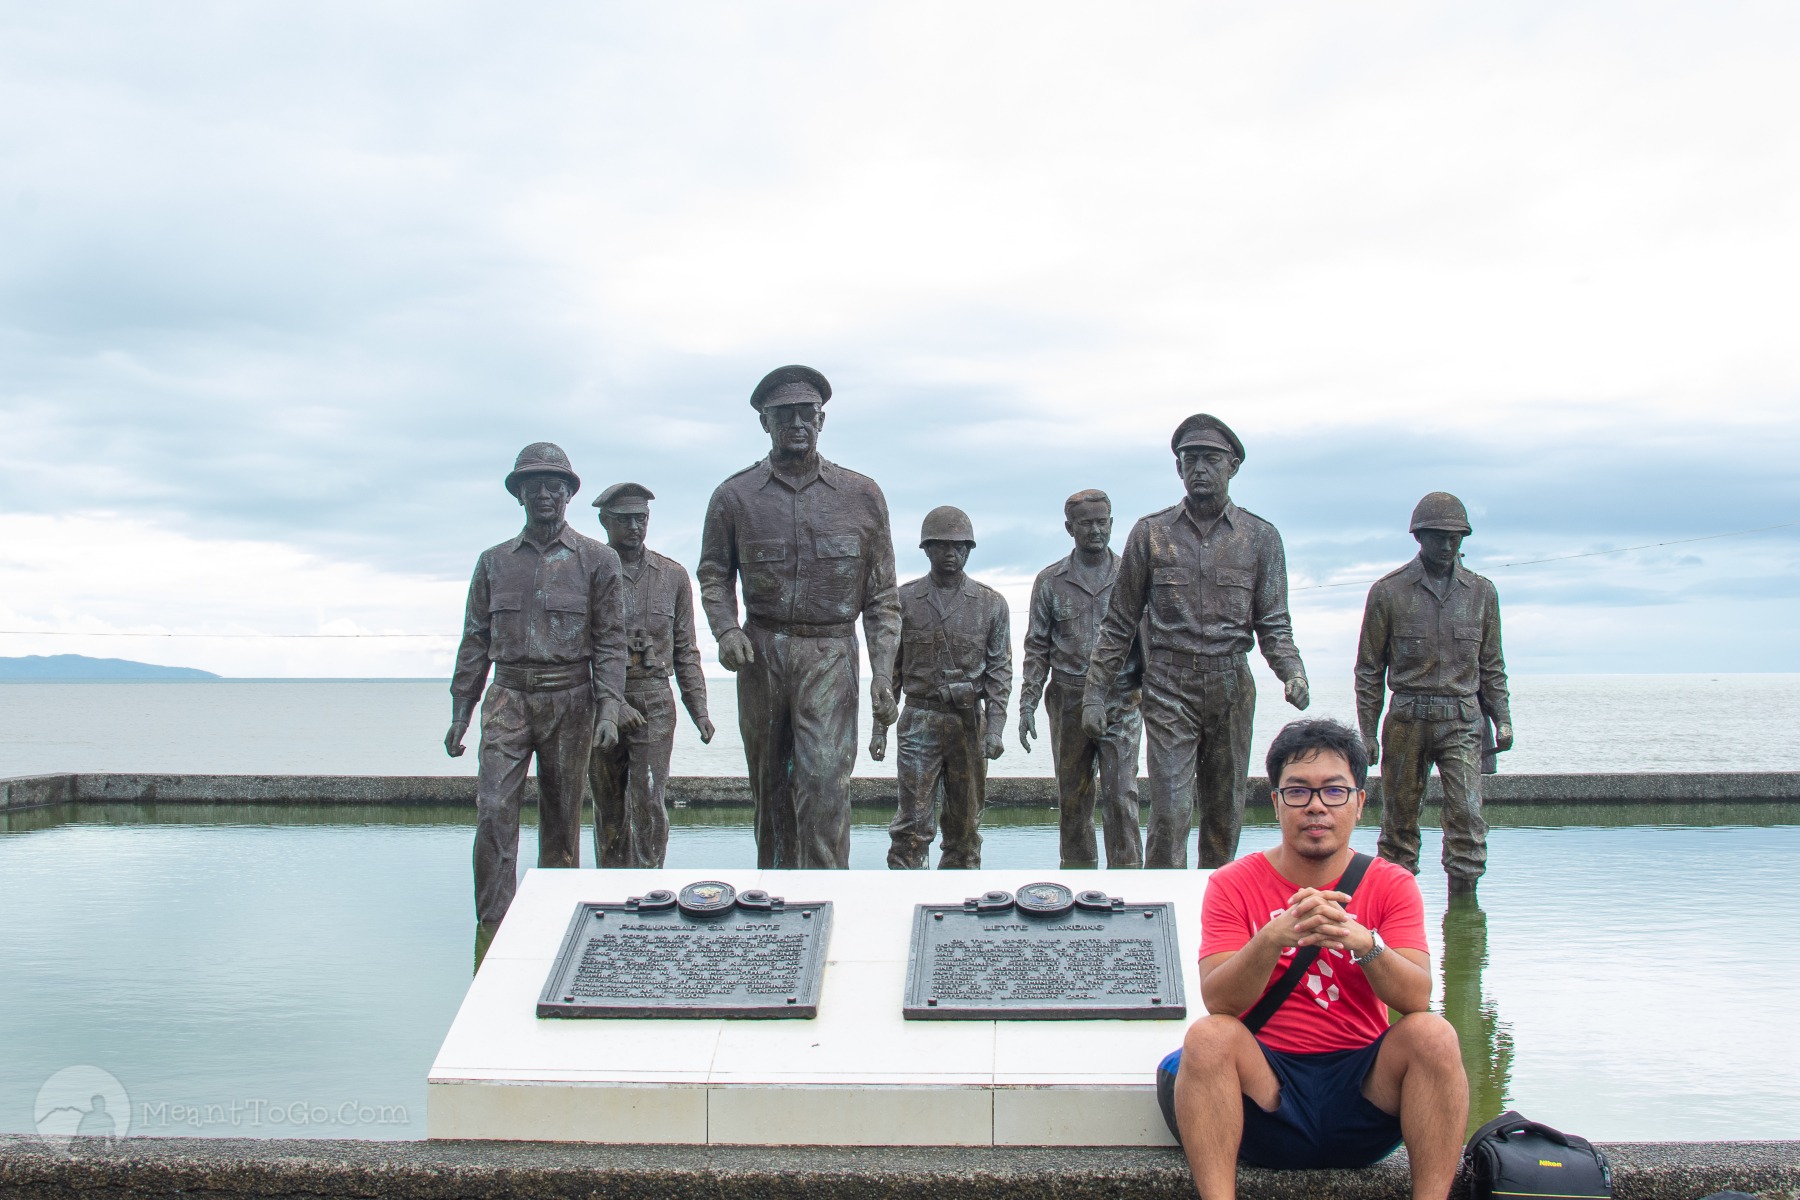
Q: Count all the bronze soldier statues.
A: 7